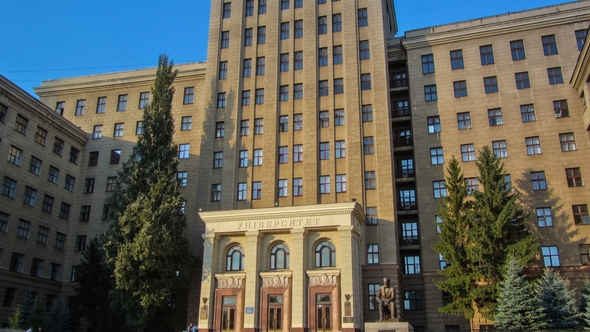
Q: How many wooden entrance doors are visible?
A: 3